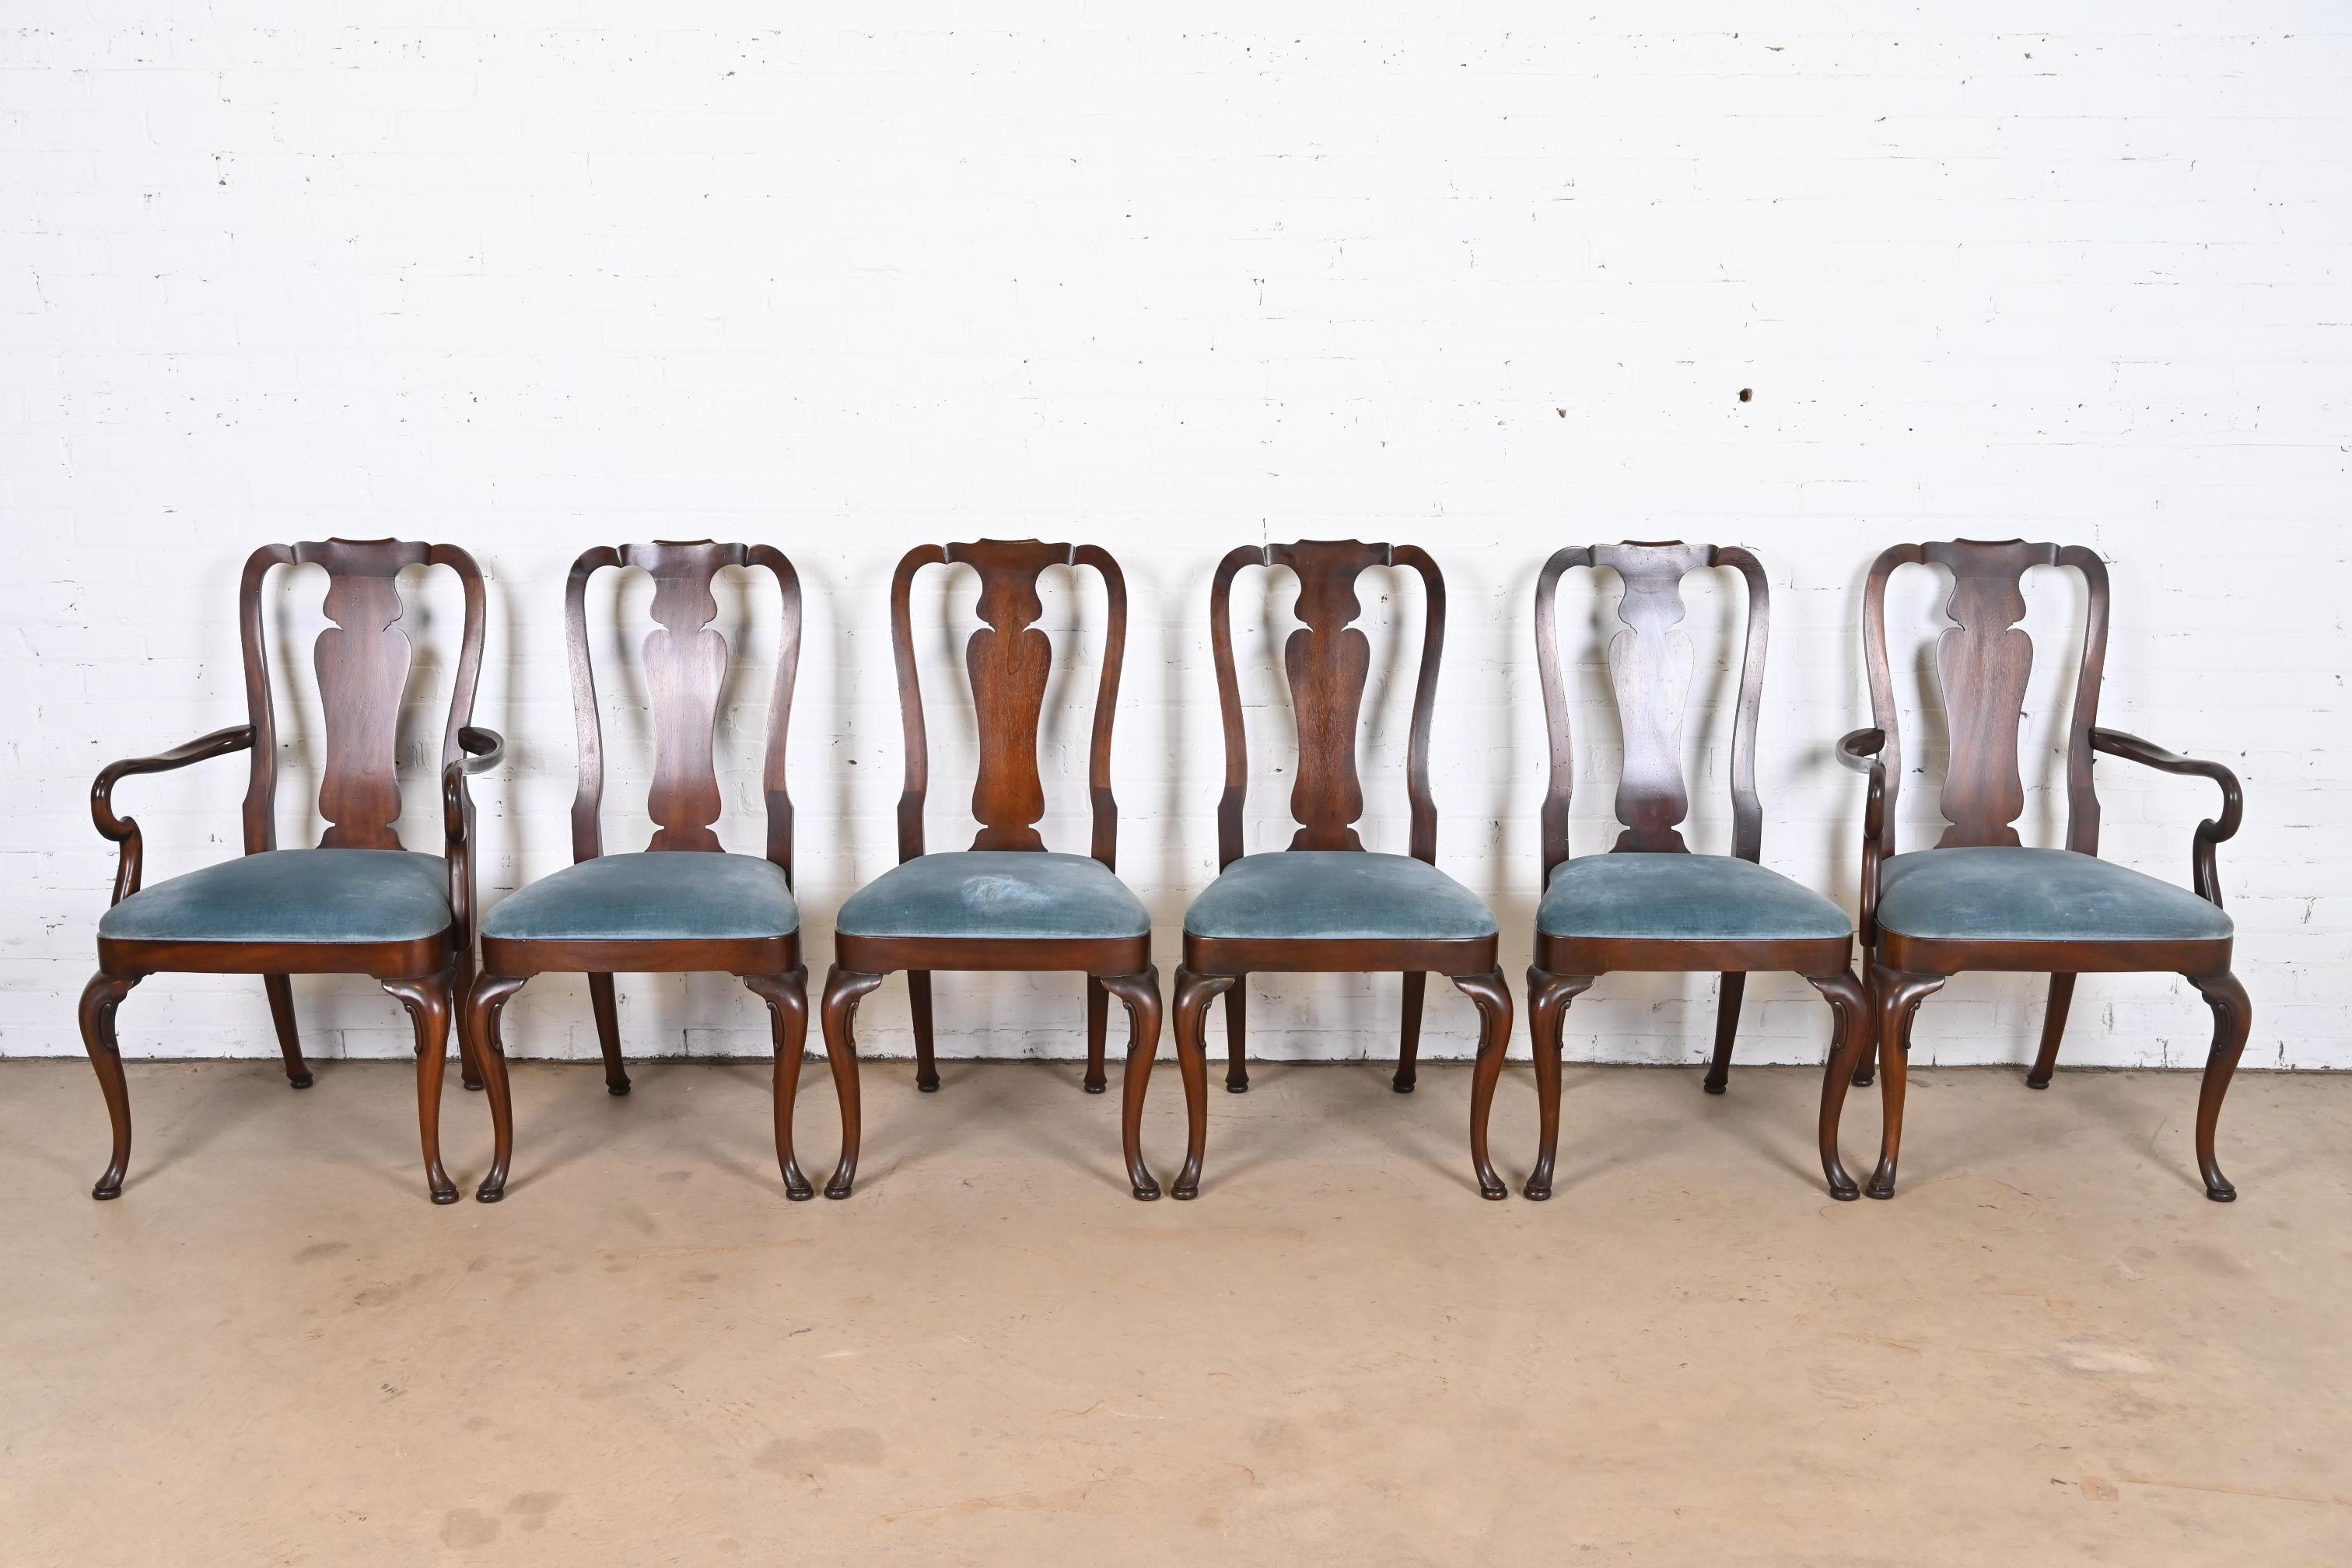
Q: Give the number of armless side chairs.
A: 4